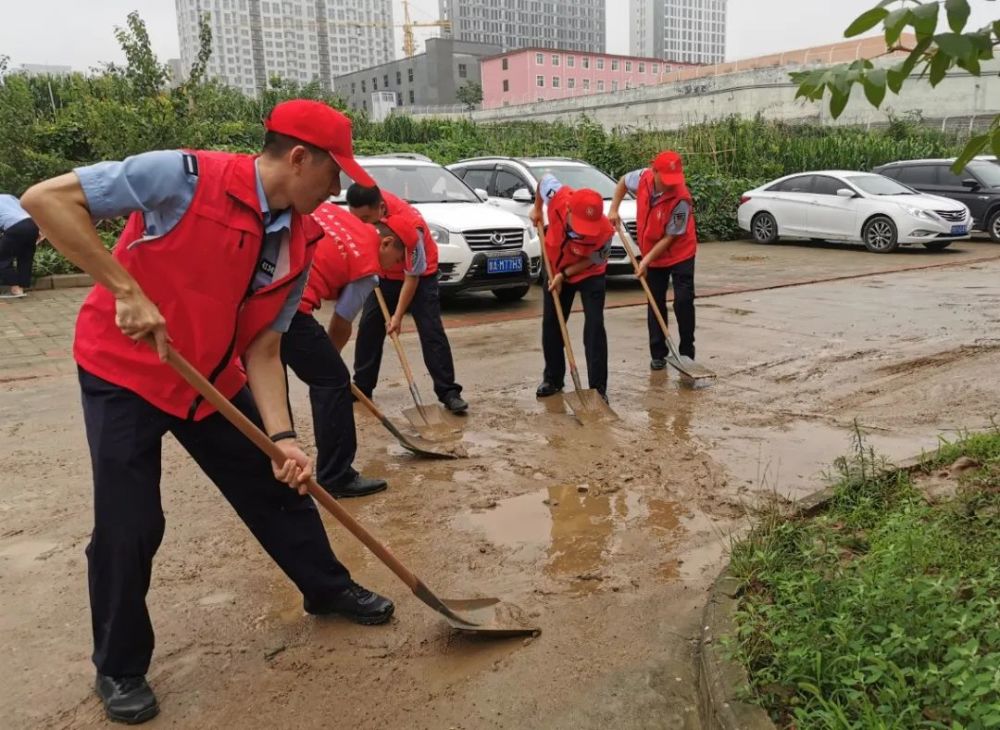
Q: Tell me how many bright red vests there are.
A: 5